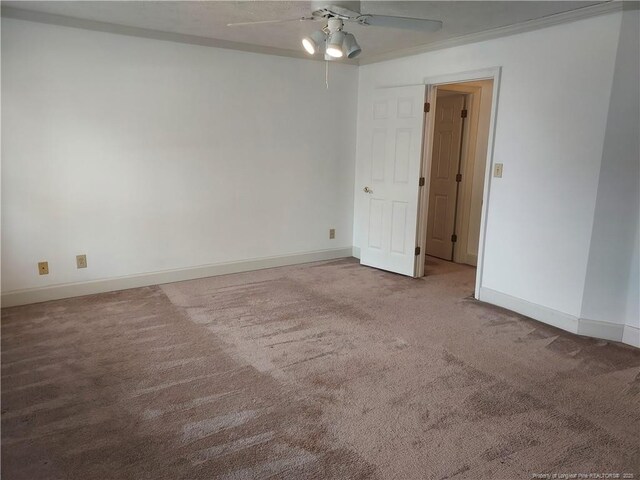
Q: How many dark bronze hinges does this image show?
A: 6